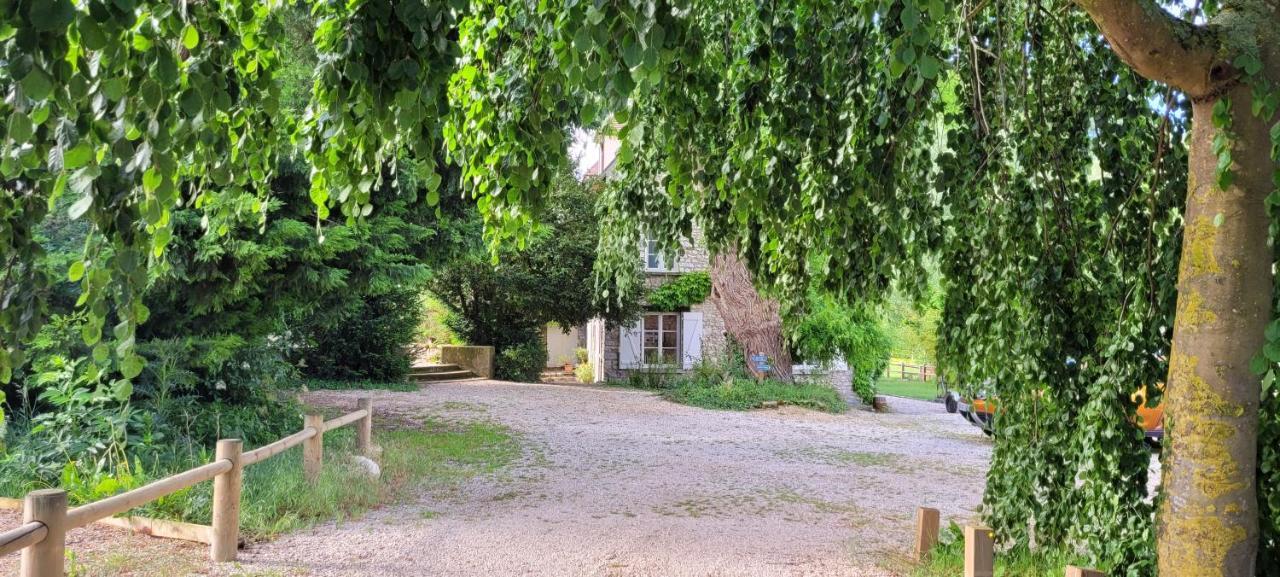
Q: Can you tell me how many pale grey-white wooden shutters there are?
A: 2